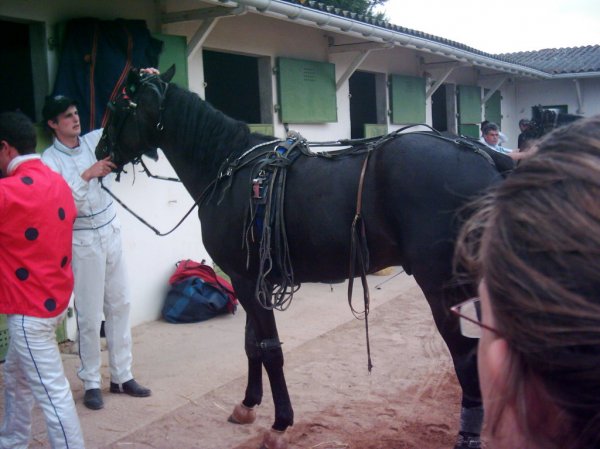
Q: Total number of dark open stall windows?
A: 4